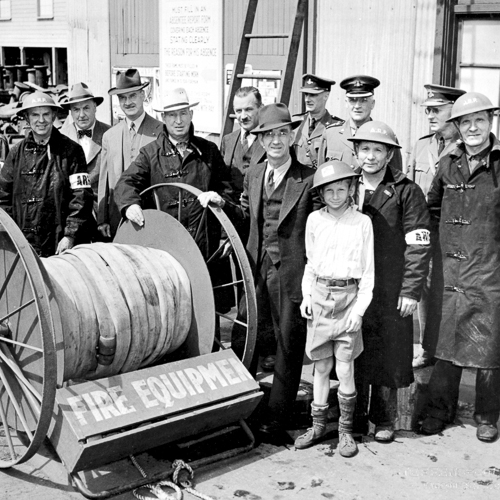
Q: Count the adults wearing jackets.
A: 11